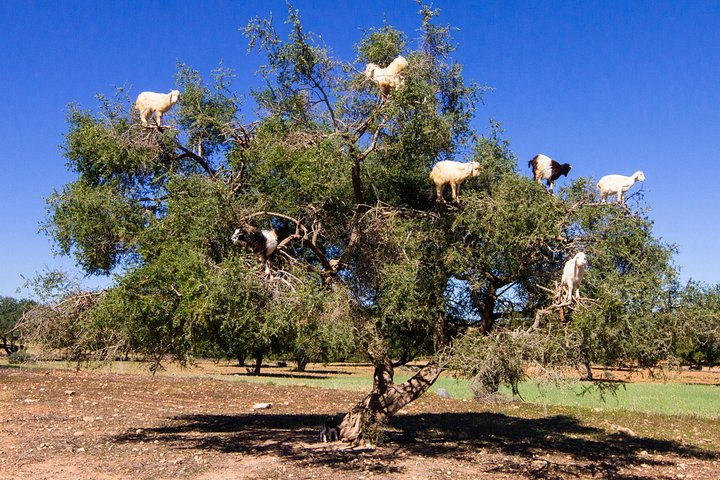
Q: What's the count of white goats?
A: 5